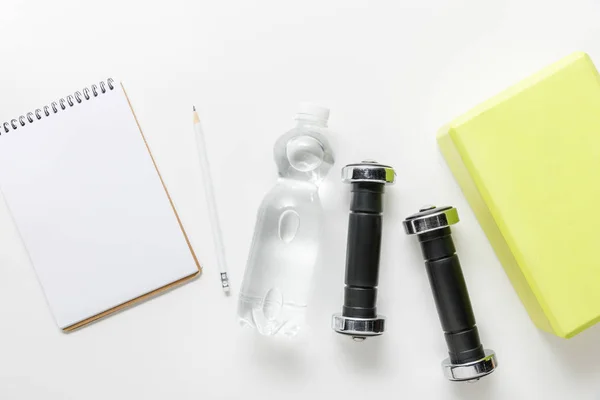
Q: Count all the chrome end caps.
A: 4